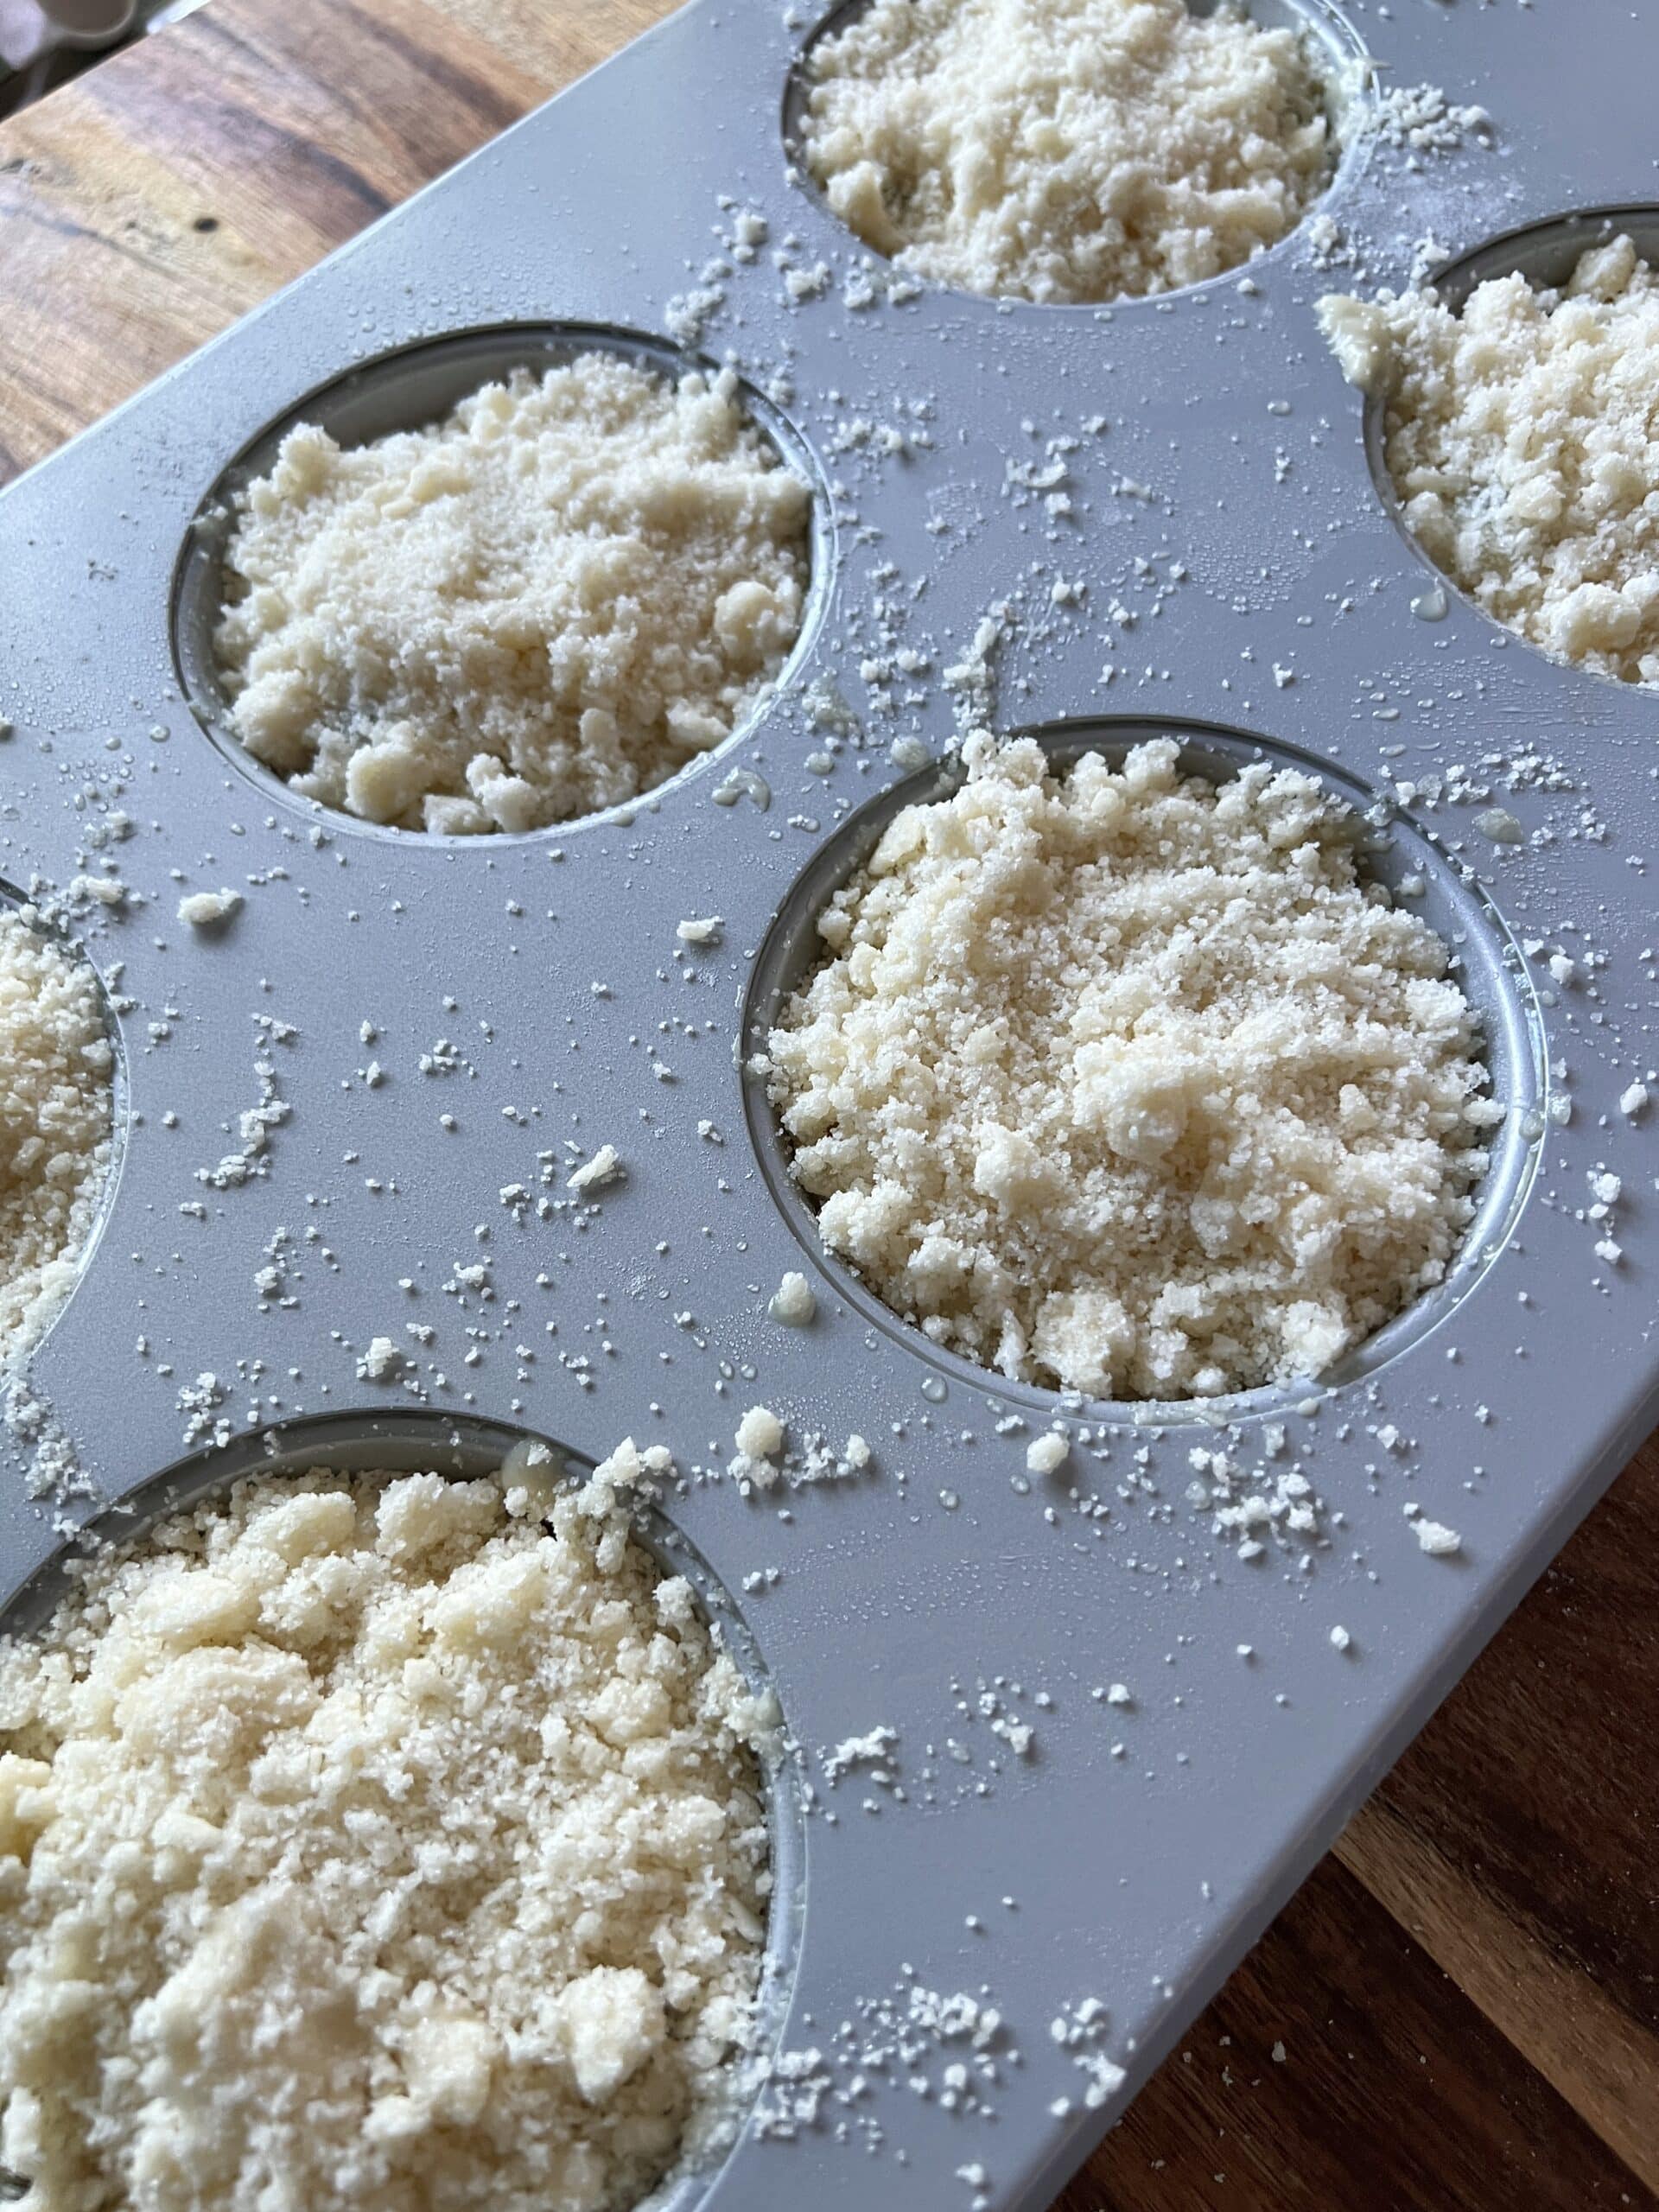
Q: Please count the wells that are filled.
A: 6